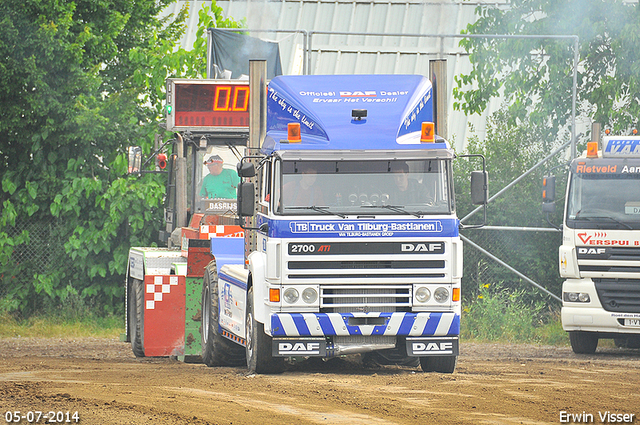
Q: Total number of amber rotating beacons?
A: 3